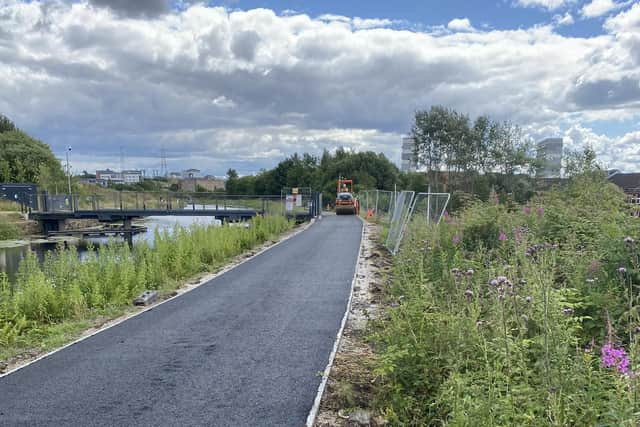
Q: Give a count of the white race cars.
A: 0